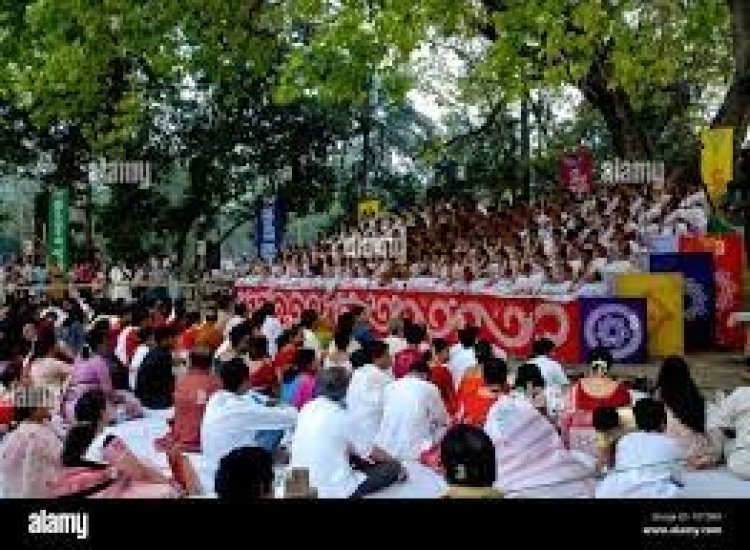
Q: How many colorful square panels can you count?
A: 4